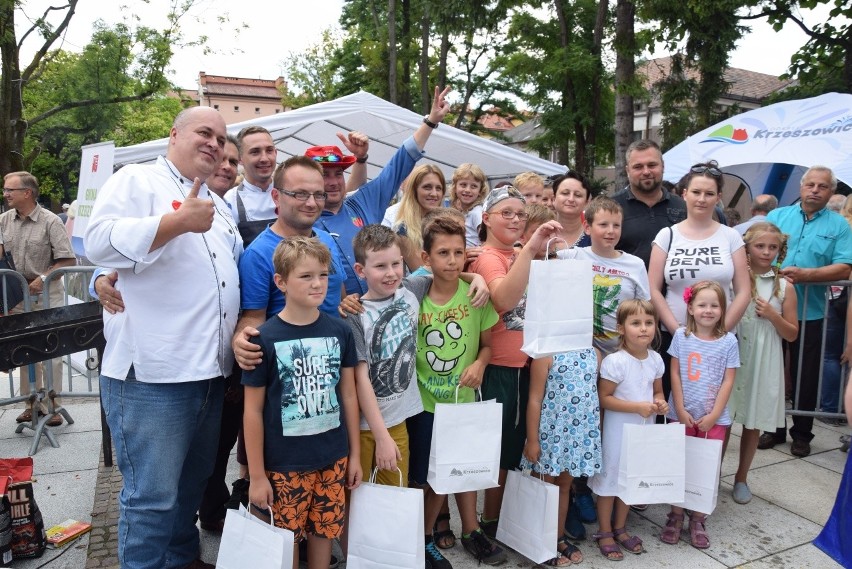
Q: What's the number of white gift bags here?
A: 7